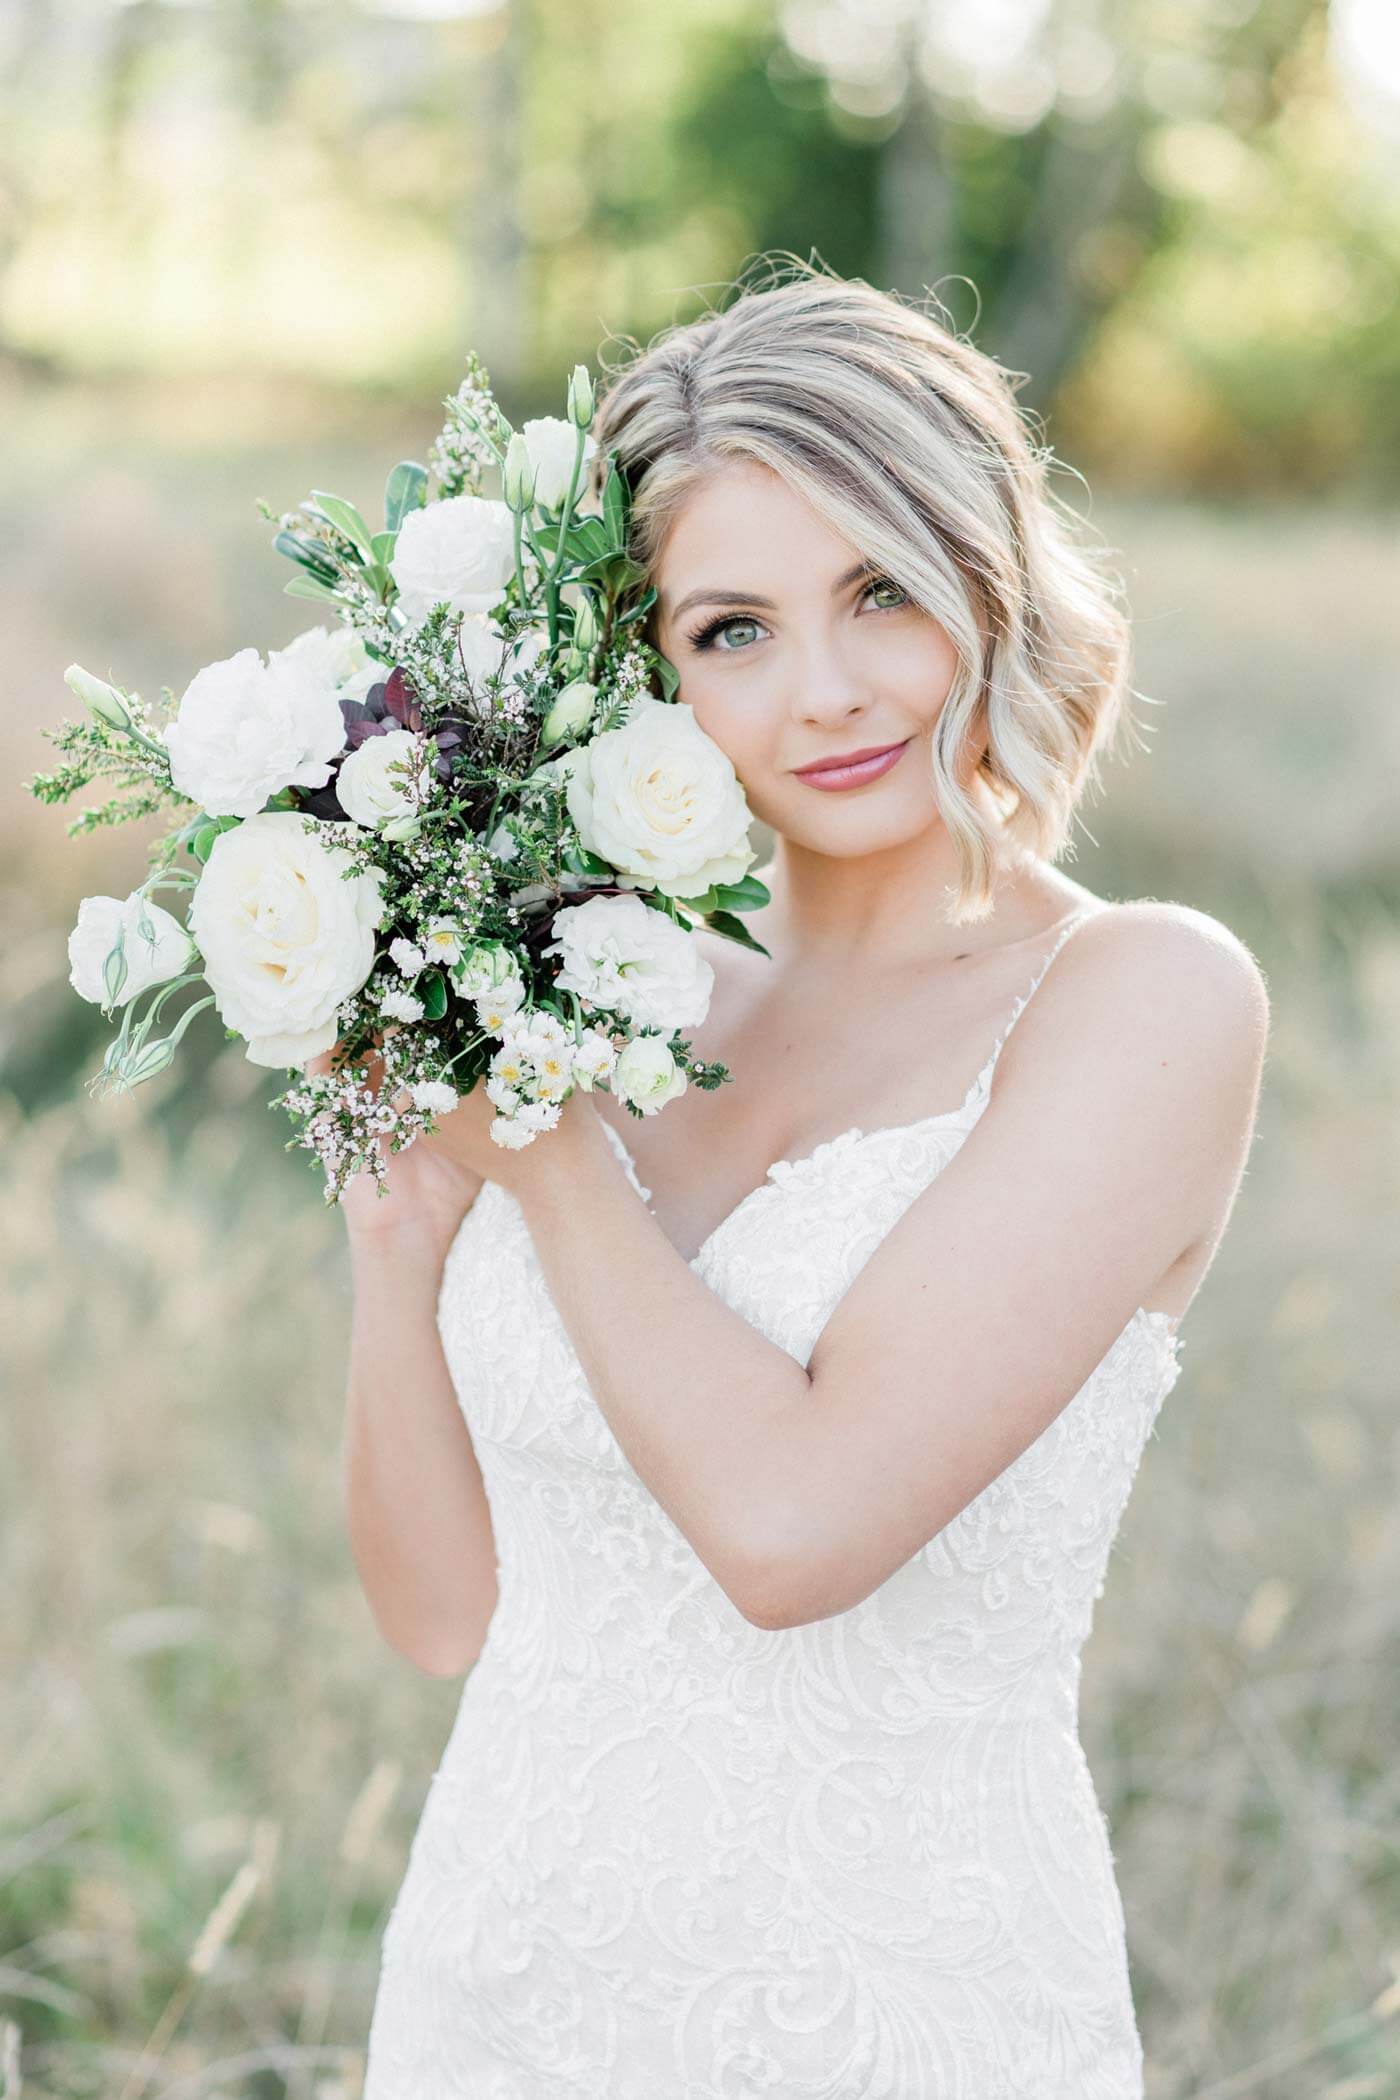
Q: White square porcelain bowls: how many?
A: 0